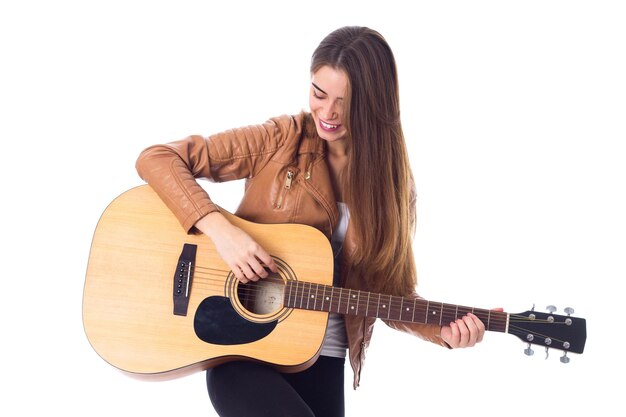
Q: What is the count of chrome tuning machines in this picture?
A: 6